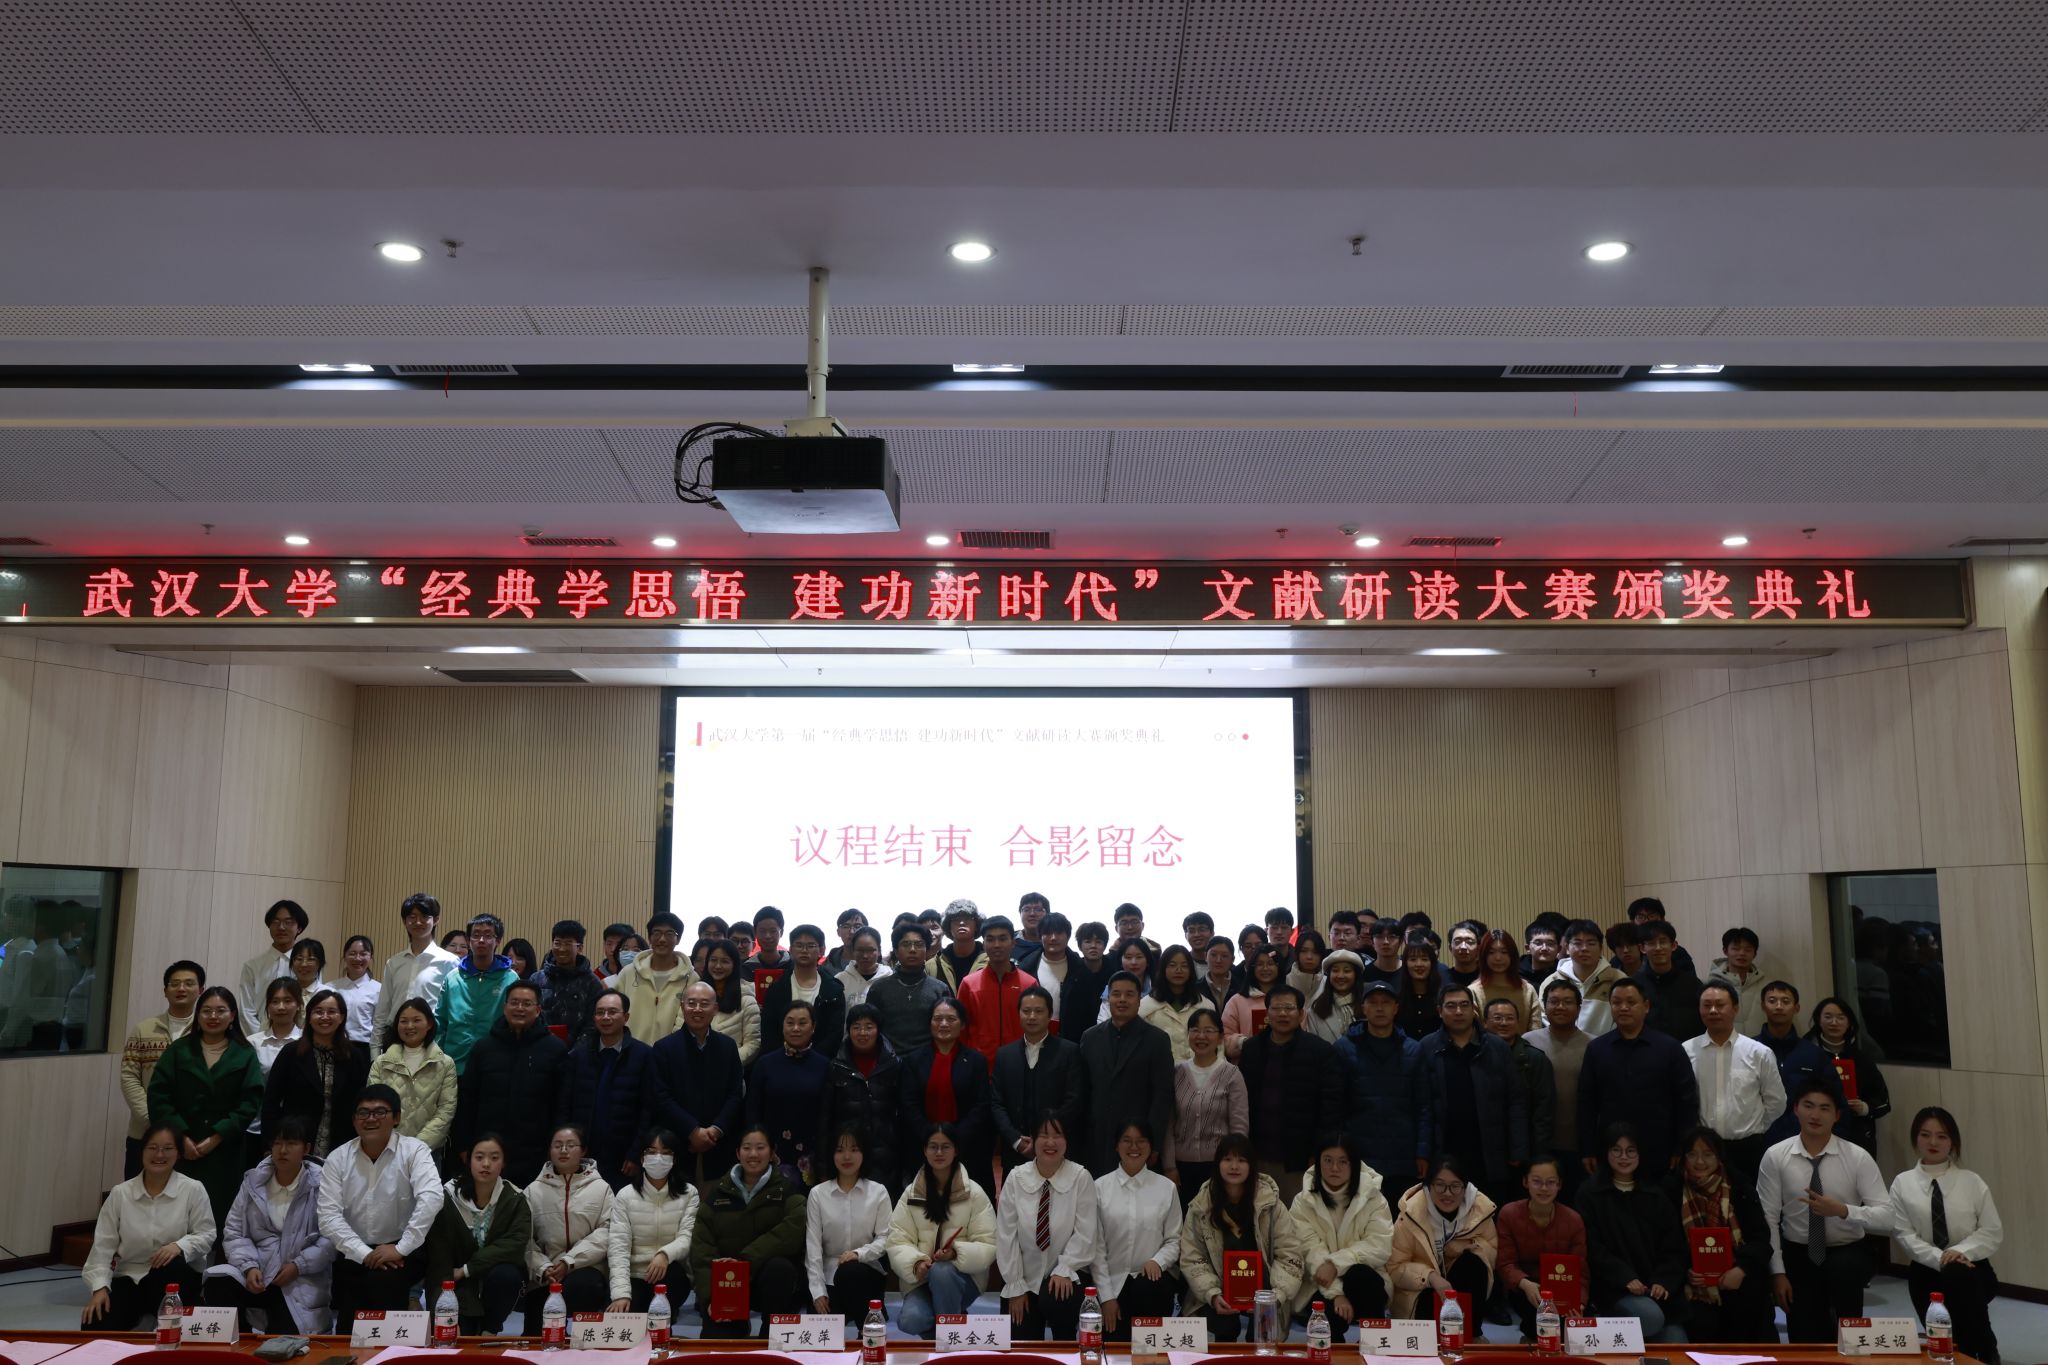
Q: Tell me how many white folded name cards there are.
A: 9